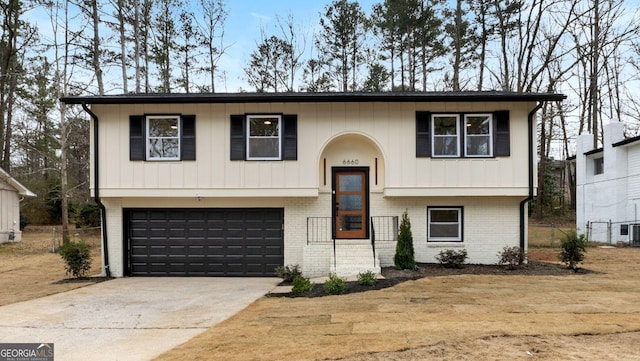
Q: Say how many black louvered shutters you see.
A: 6